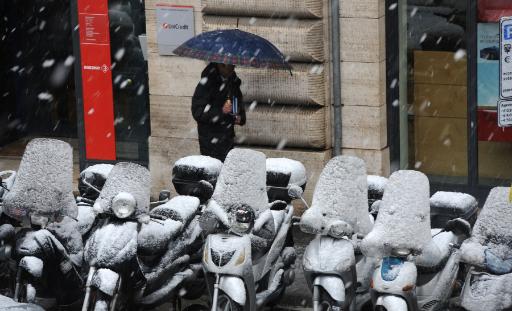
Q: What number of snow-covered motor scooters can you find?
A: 6